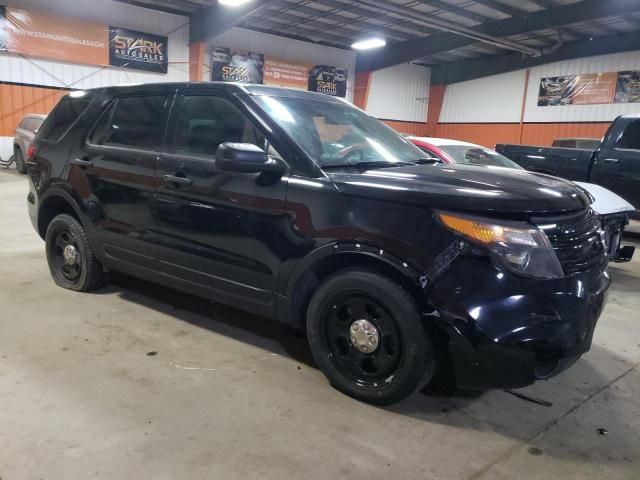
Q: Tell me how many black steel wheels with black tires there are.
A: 2